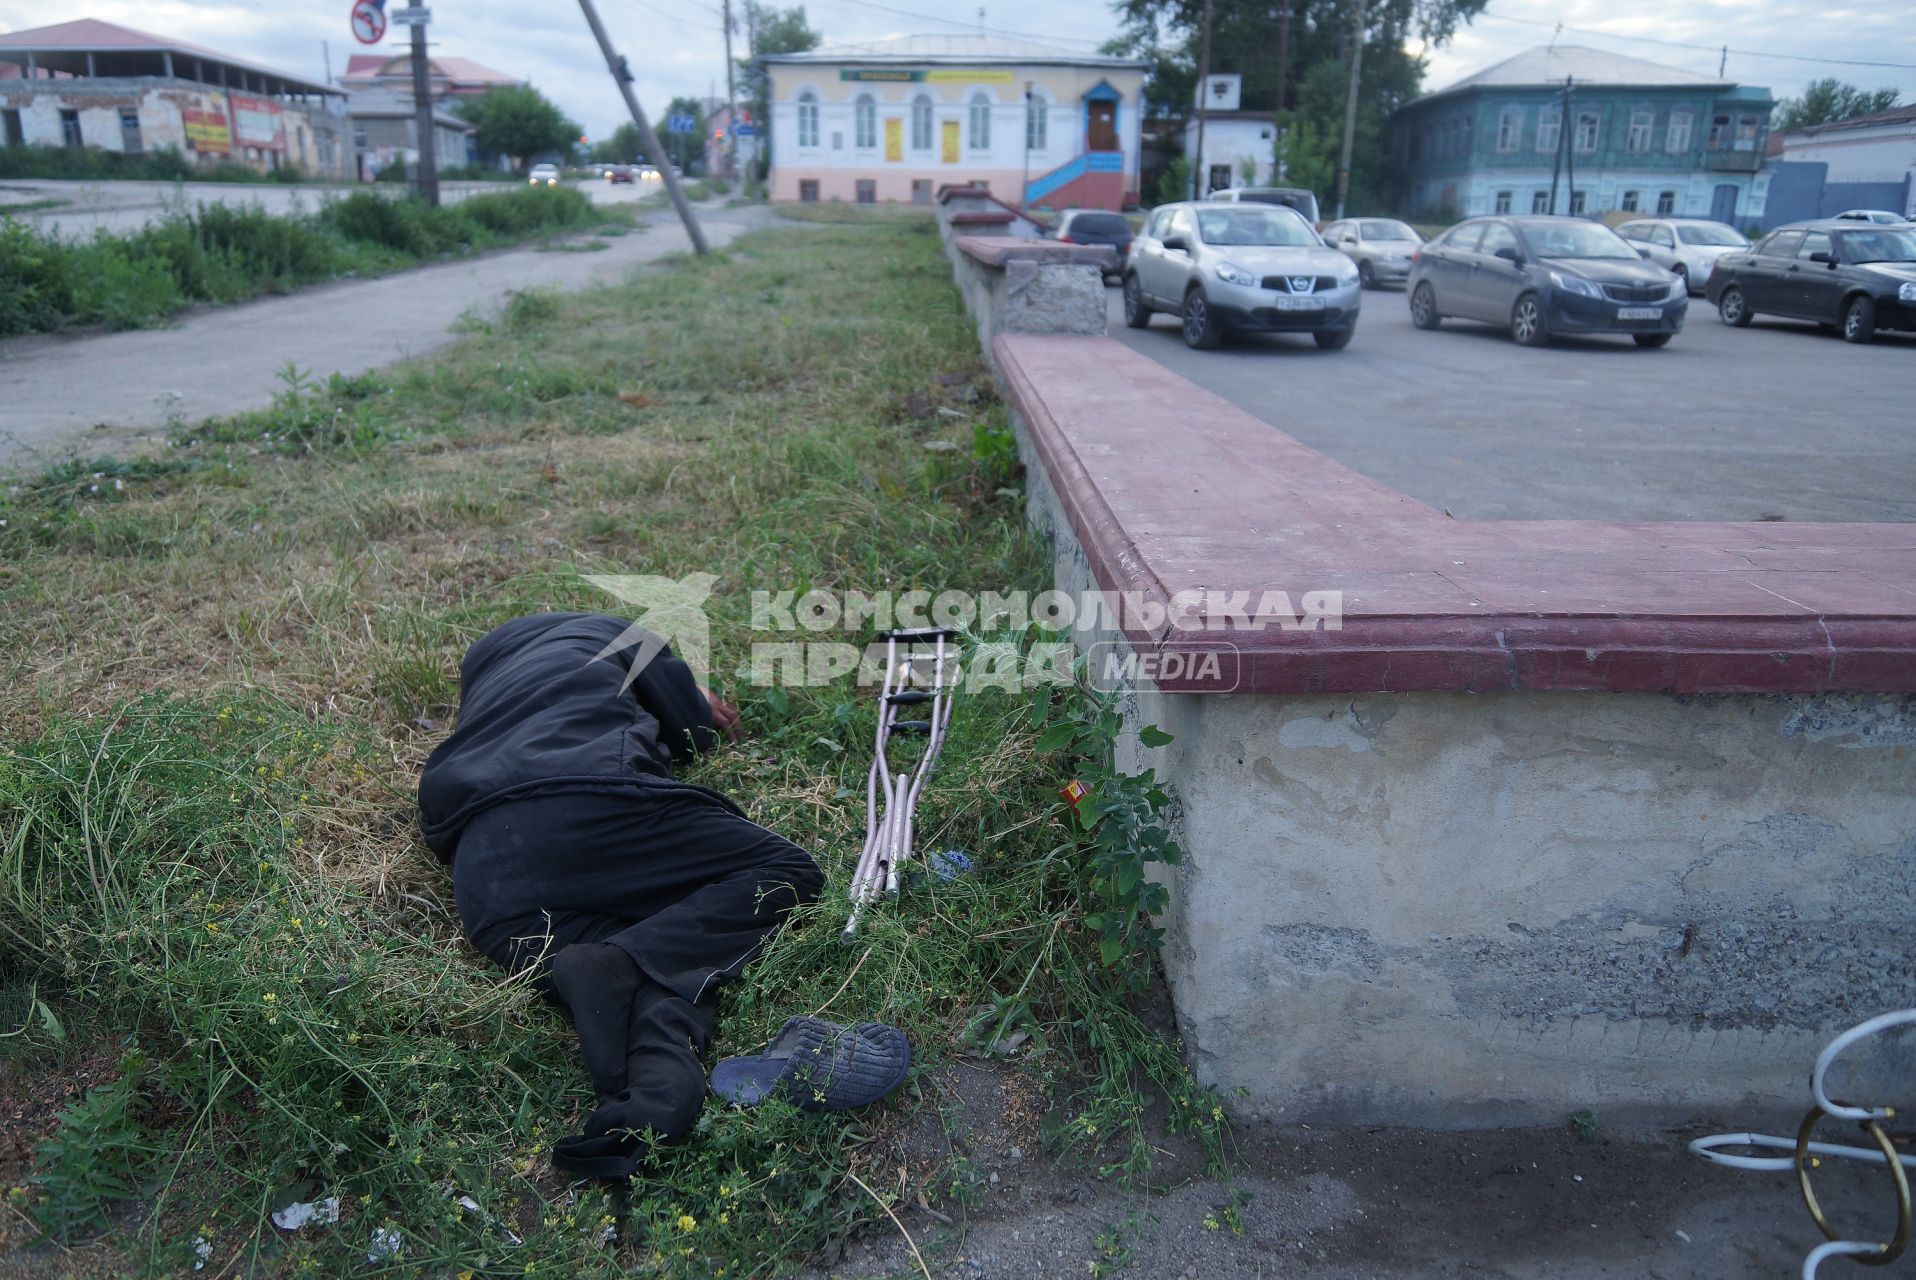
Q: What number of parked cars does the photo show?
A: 8